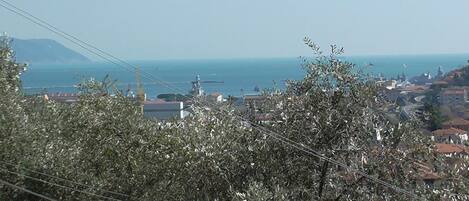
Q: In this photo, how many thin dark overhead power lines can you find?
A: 5